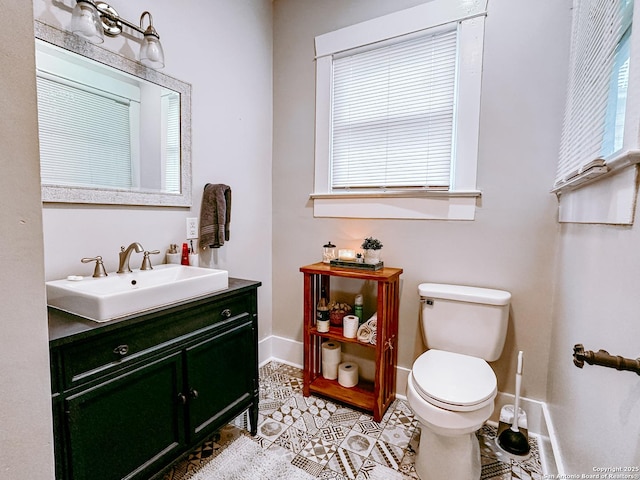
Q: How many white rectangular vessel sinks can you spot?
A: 1